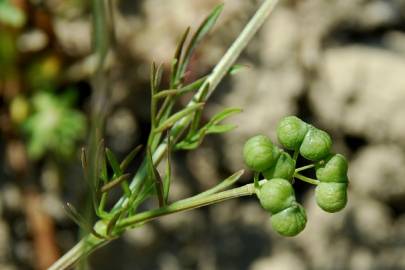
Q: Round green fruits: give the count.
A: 8